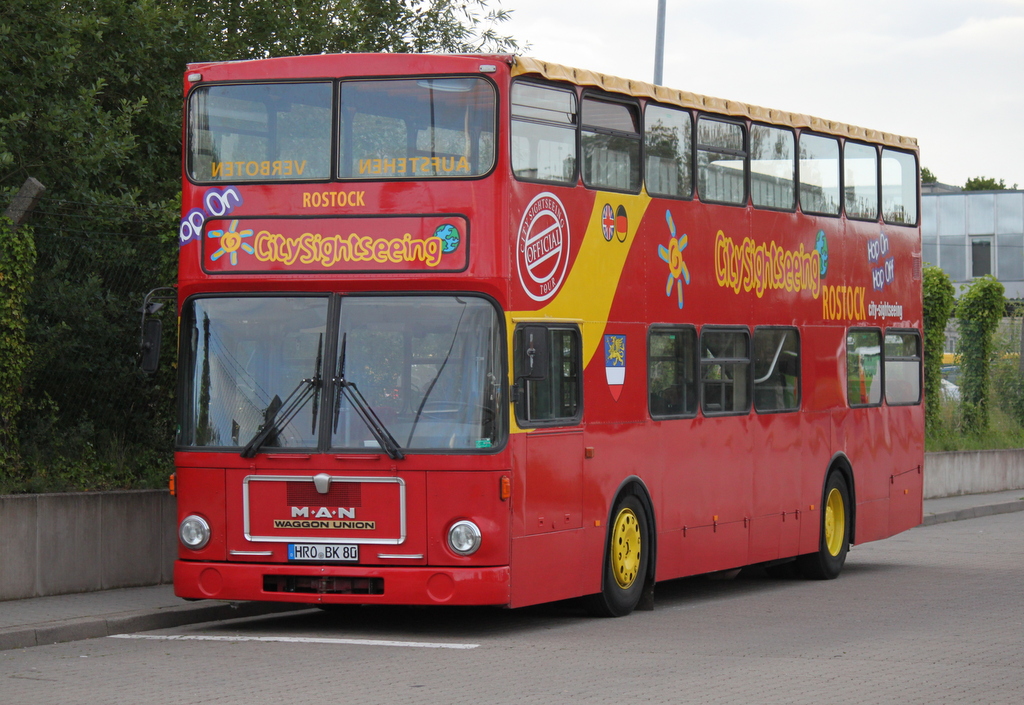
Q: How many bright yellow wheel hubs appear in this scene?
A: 2